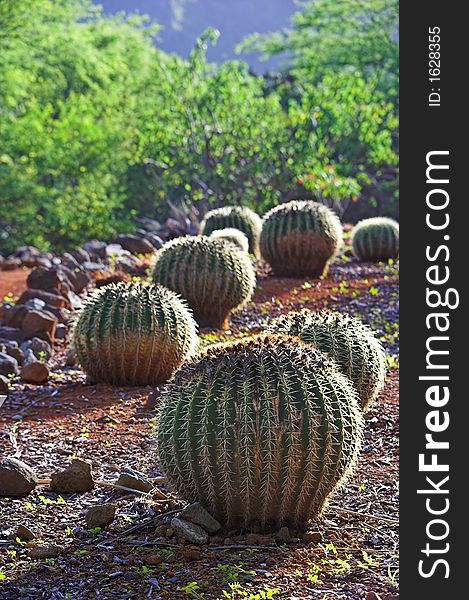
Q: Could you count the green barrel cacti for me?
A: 8